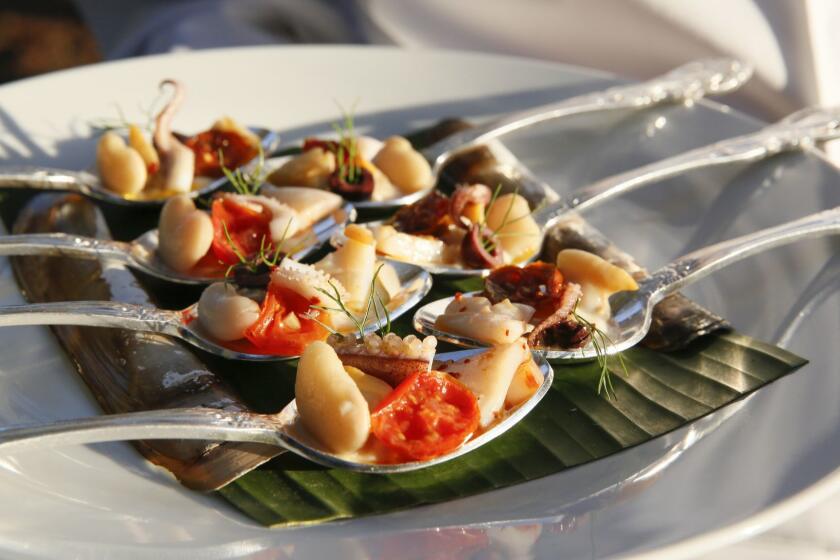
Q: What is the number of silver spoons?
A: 7